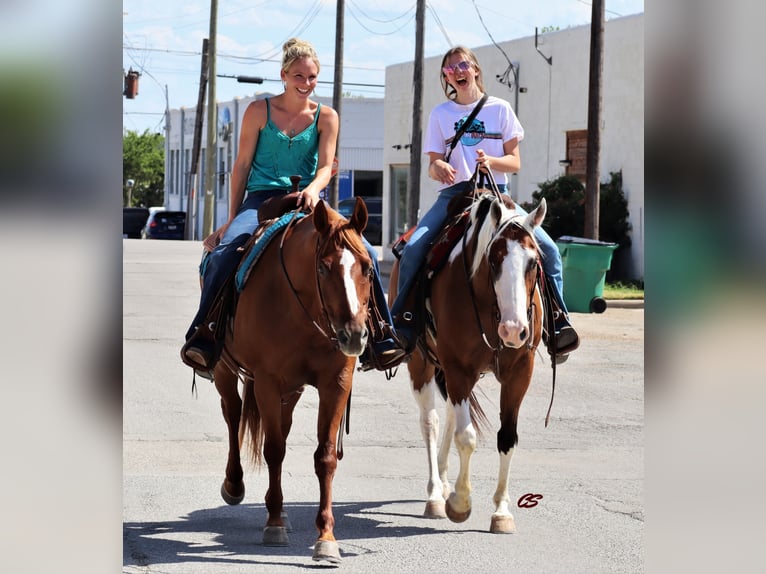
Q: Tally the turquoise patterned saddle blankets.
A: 1